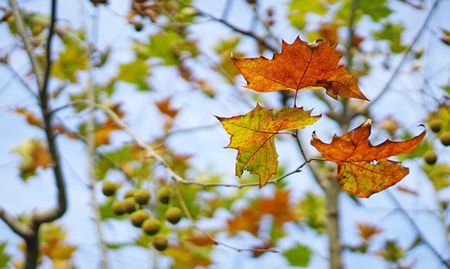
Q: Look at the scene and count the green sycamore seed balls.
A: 13